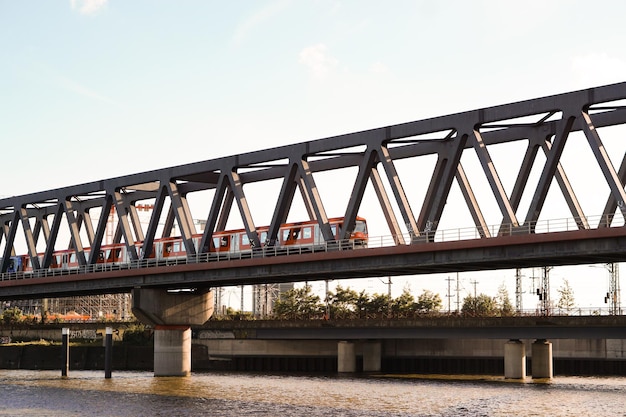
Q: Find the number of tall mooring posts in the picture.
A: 2